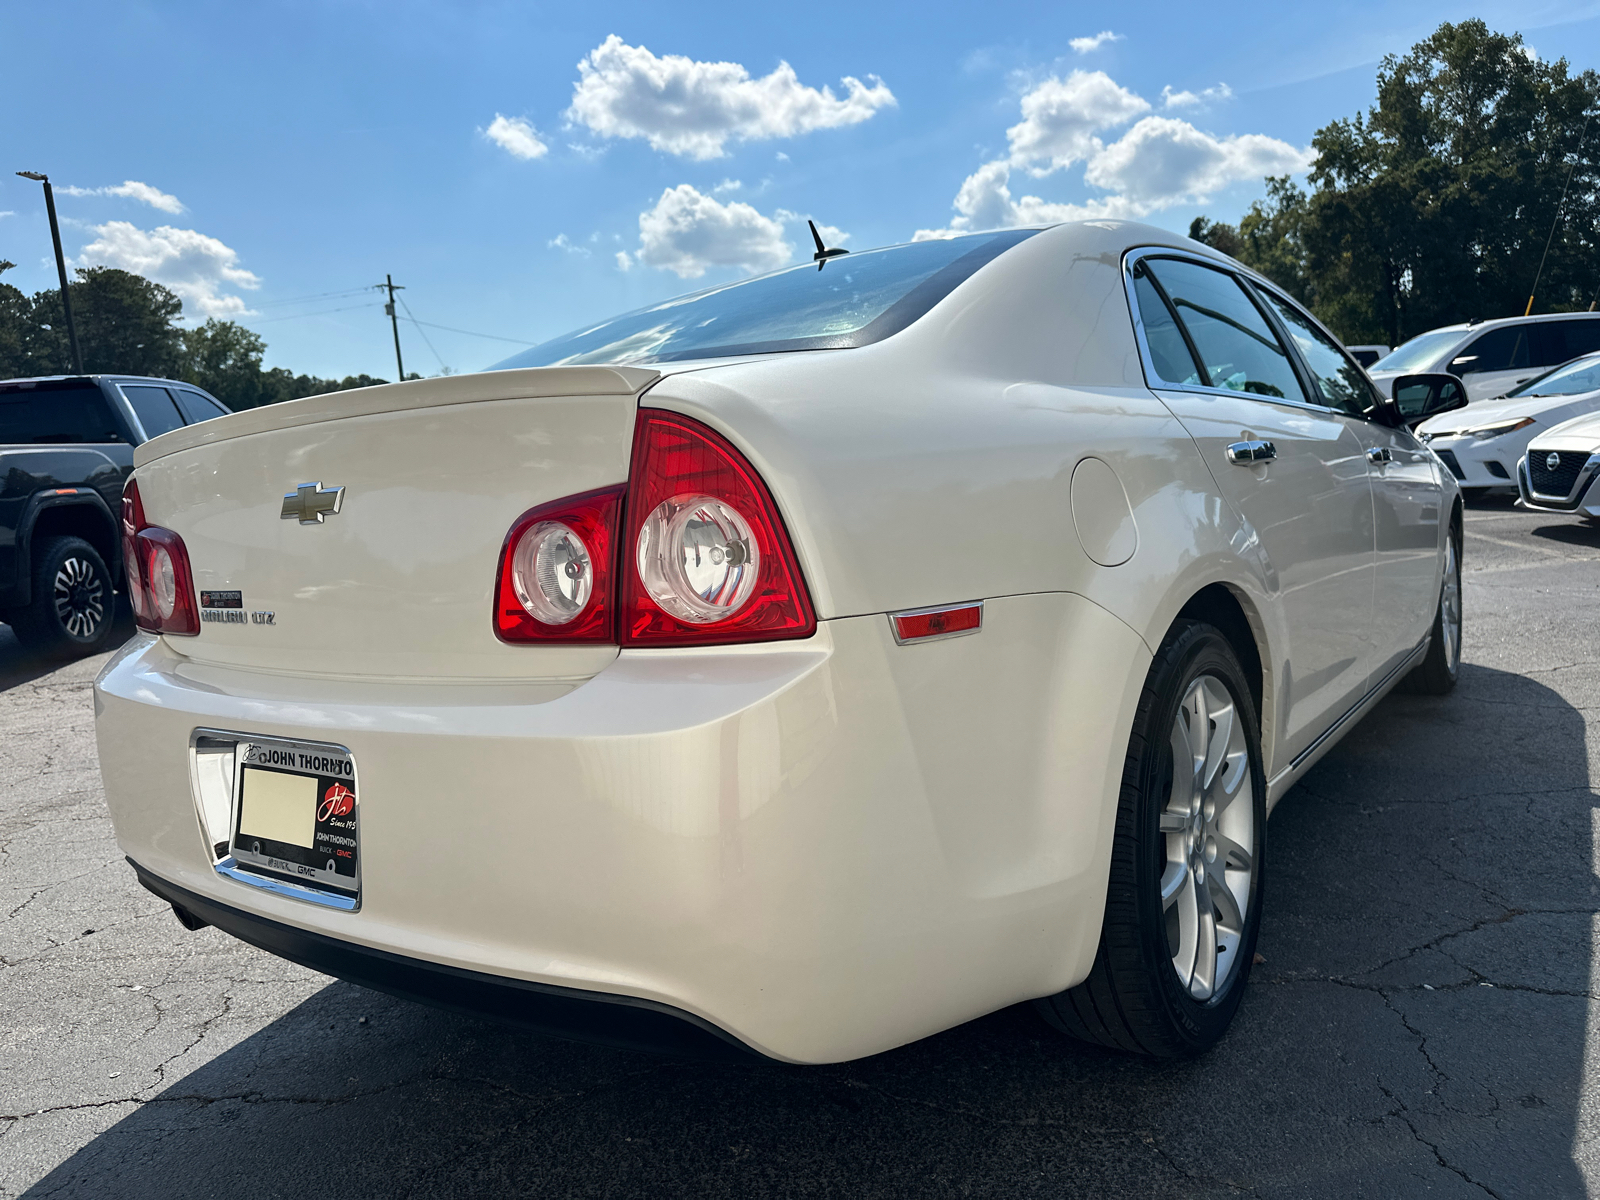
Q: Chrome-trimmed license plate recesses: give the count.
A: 1